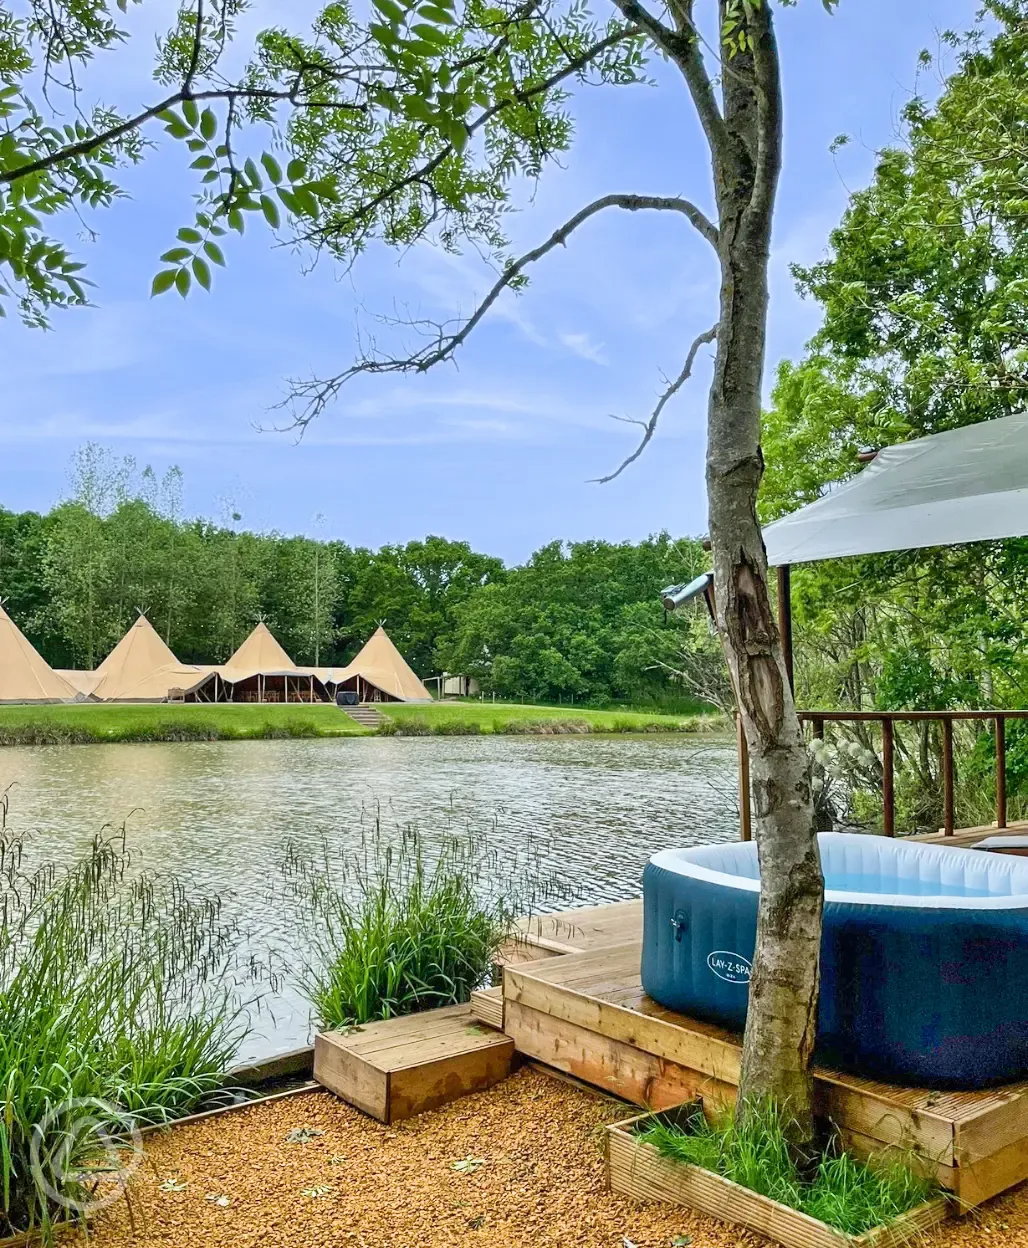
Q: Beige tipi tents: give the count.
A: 4